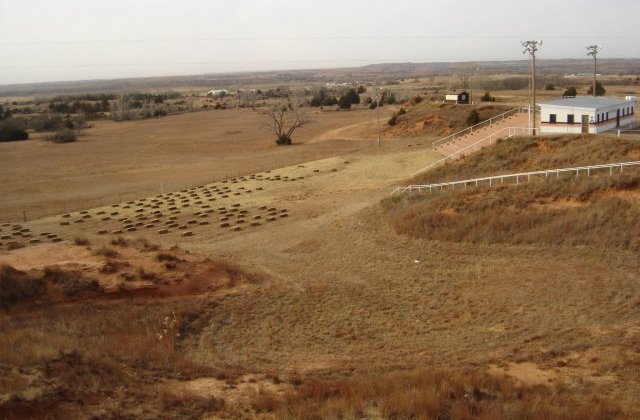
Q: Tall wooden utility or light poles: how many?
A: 2